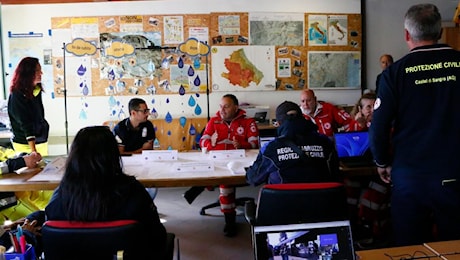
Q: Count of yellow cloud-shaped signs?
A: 3